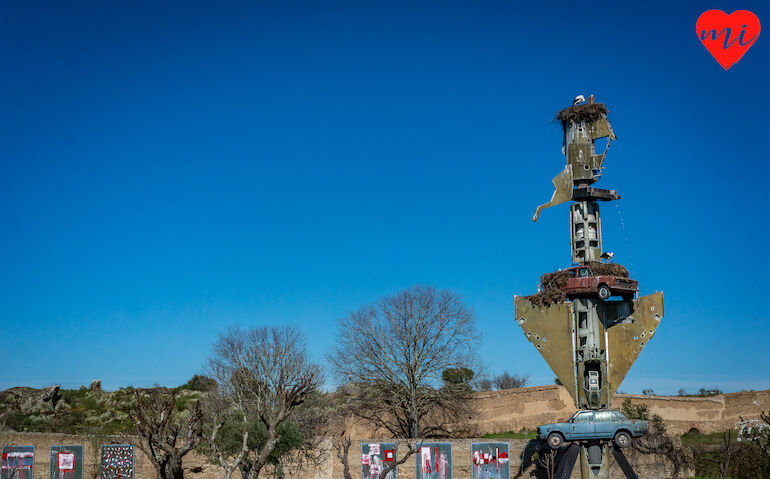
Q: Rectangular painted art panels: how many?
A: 6